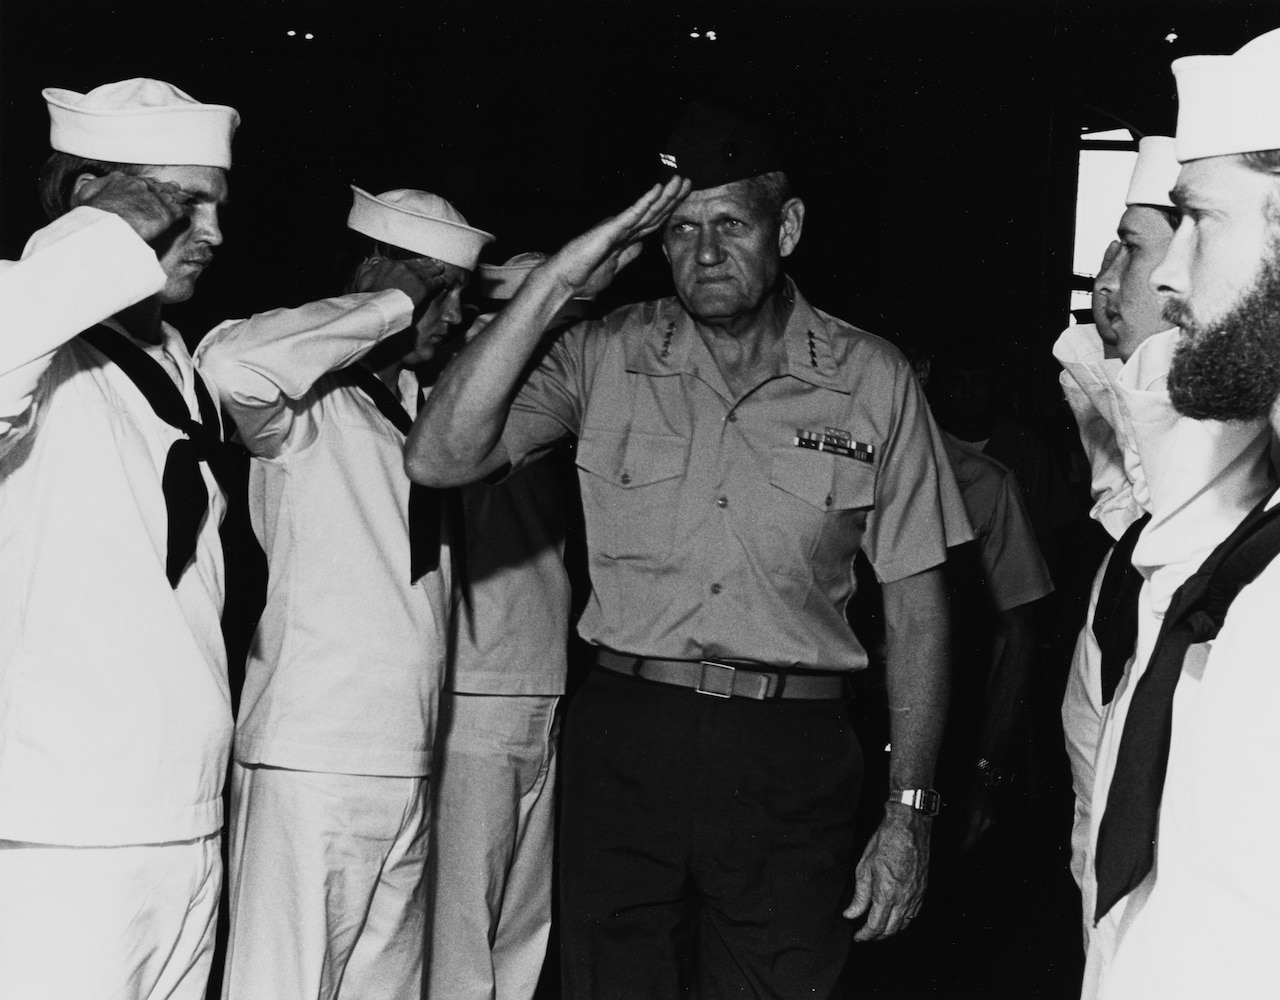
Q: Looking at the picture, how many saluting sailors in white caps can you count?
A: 5